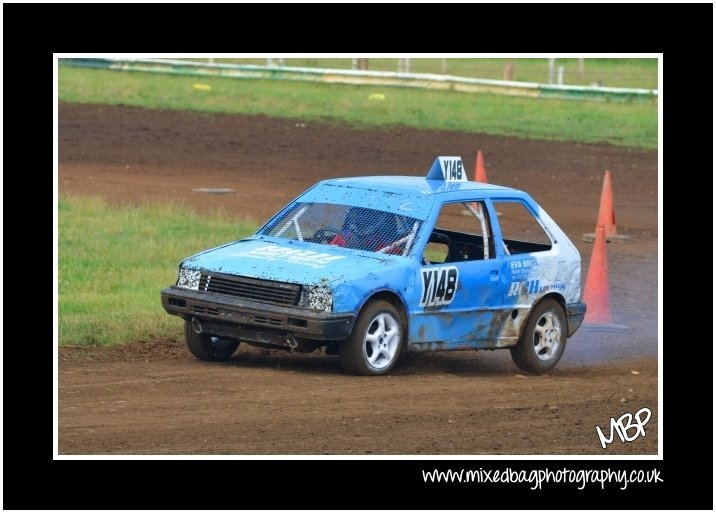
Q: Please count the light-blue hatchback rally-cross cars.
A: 1